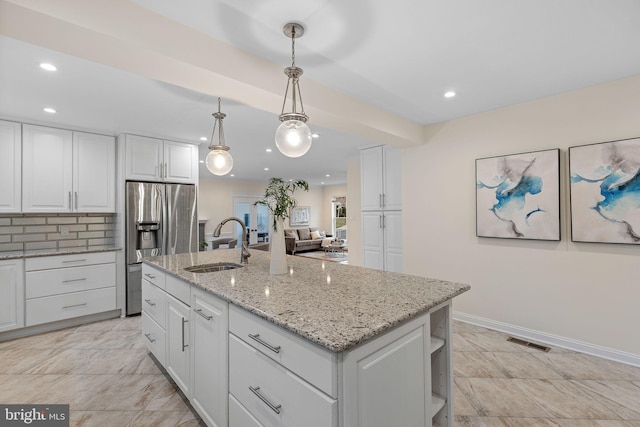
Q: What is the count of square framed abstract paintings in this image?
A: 2